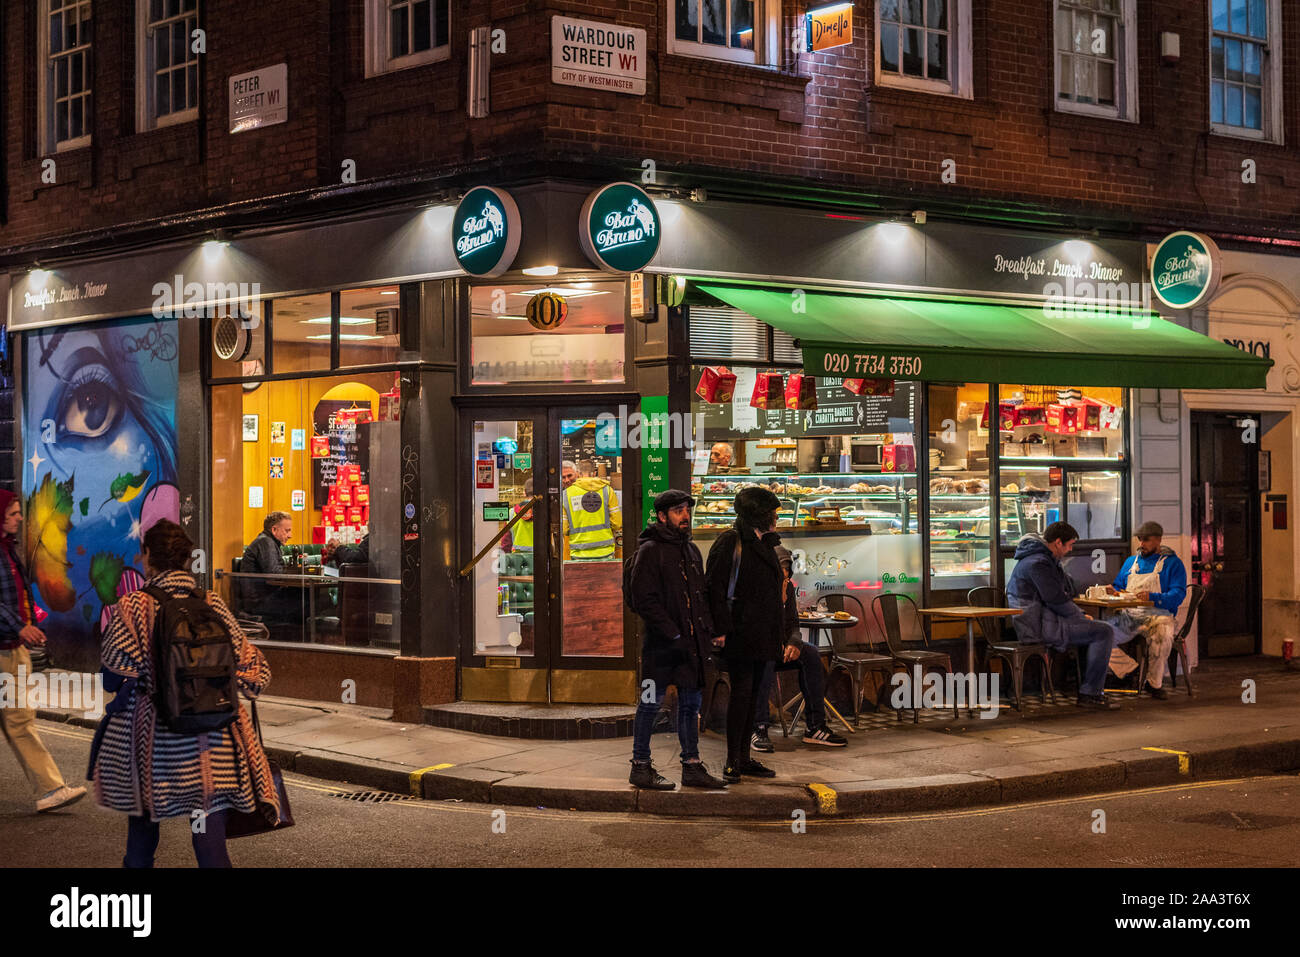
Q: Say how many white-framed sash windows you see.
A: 7